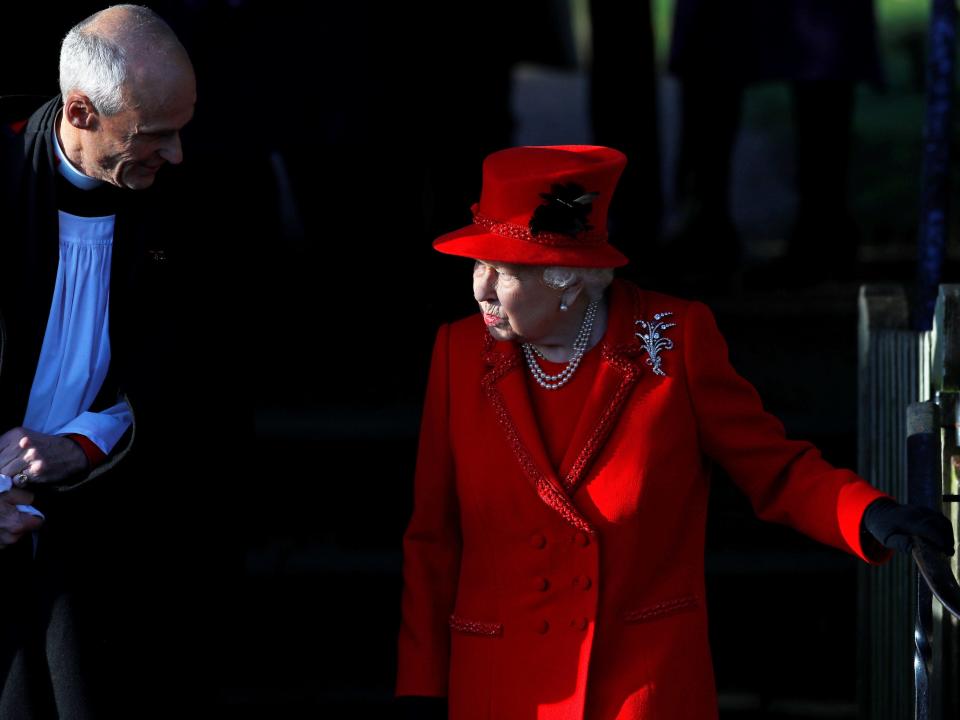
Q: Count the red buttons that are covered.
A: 6